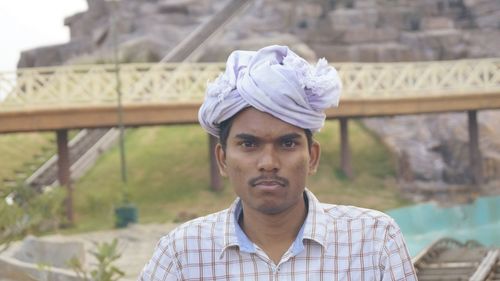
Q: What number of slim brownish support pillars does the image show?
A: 4